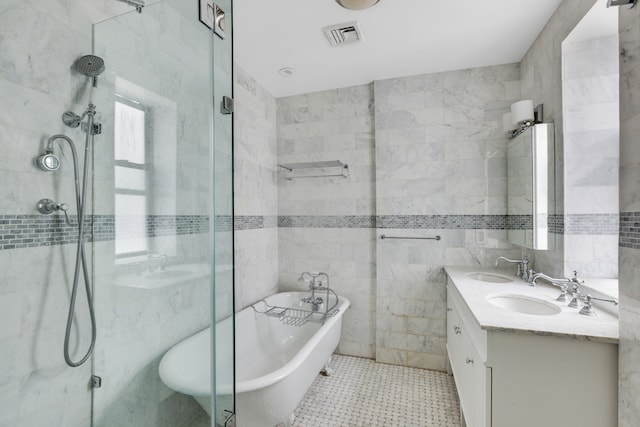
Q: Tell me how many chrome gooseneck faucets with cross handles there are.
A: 2